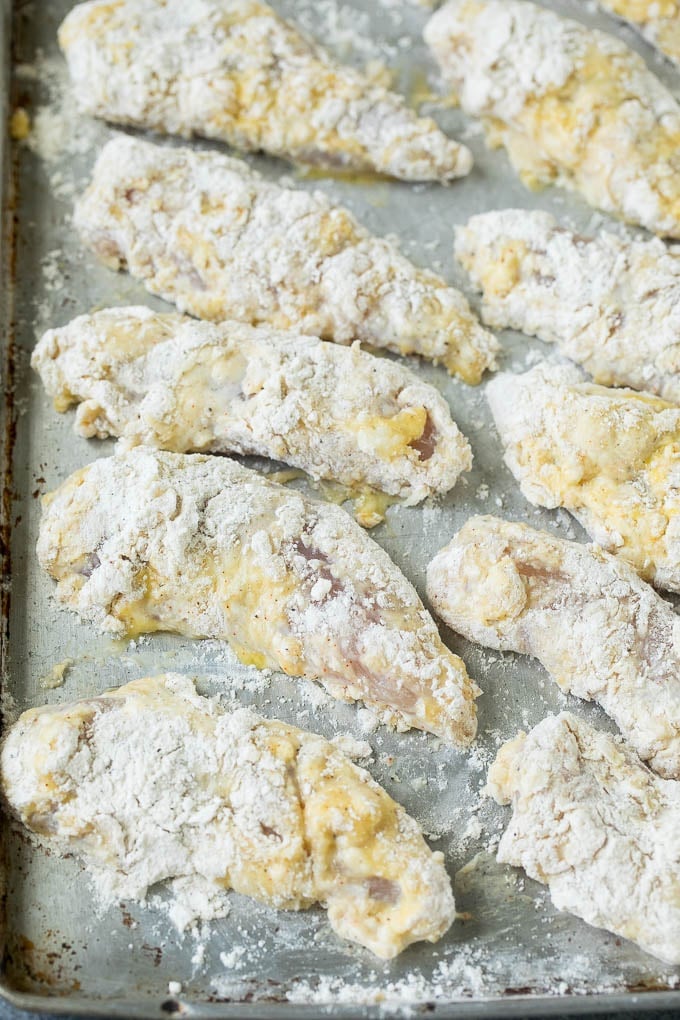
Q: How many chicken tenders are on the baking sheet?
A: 11